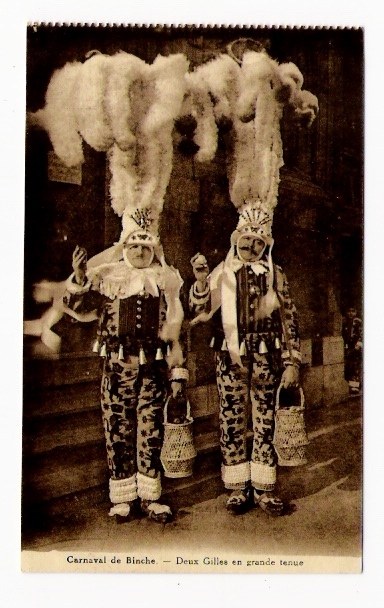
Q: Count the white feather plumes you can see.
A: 2